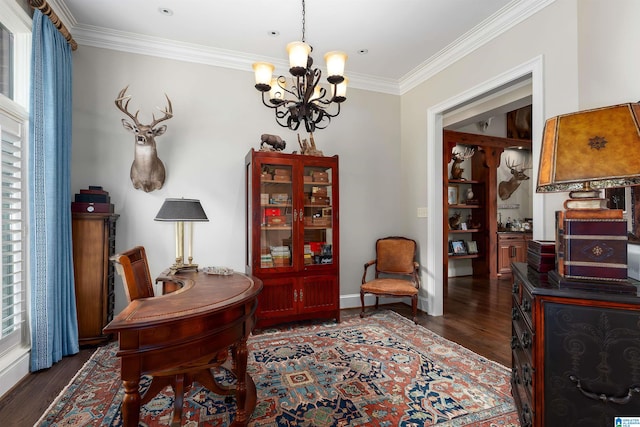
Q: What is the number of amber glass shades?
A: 6